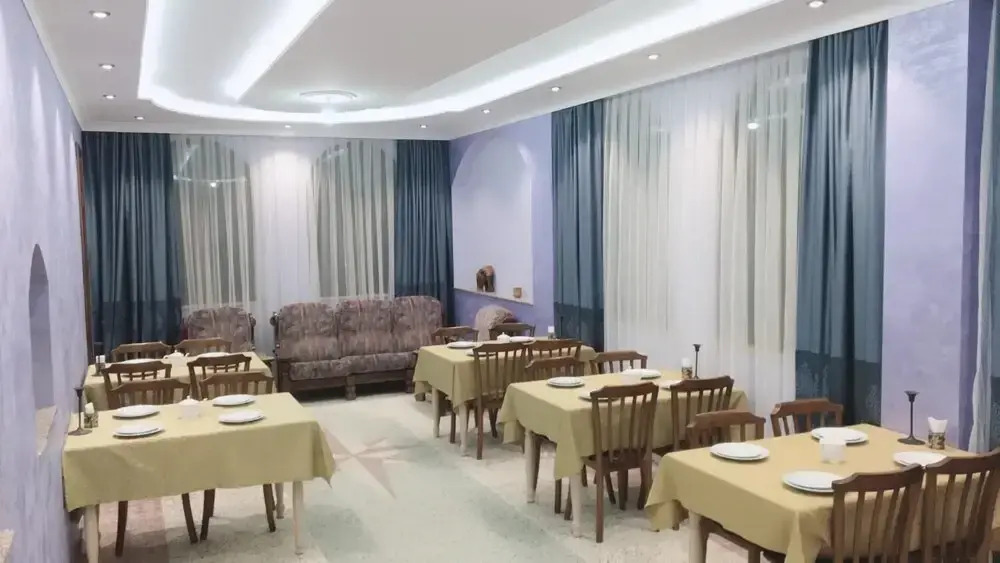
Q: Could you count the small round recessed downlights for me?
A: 10